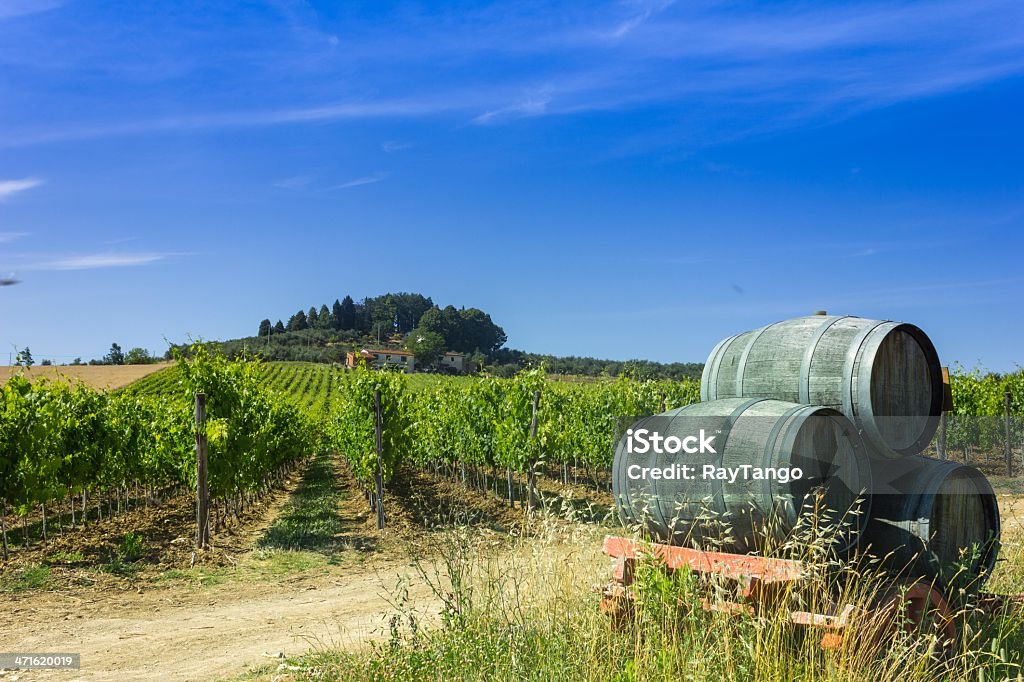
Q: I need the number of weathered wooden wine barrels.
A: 3